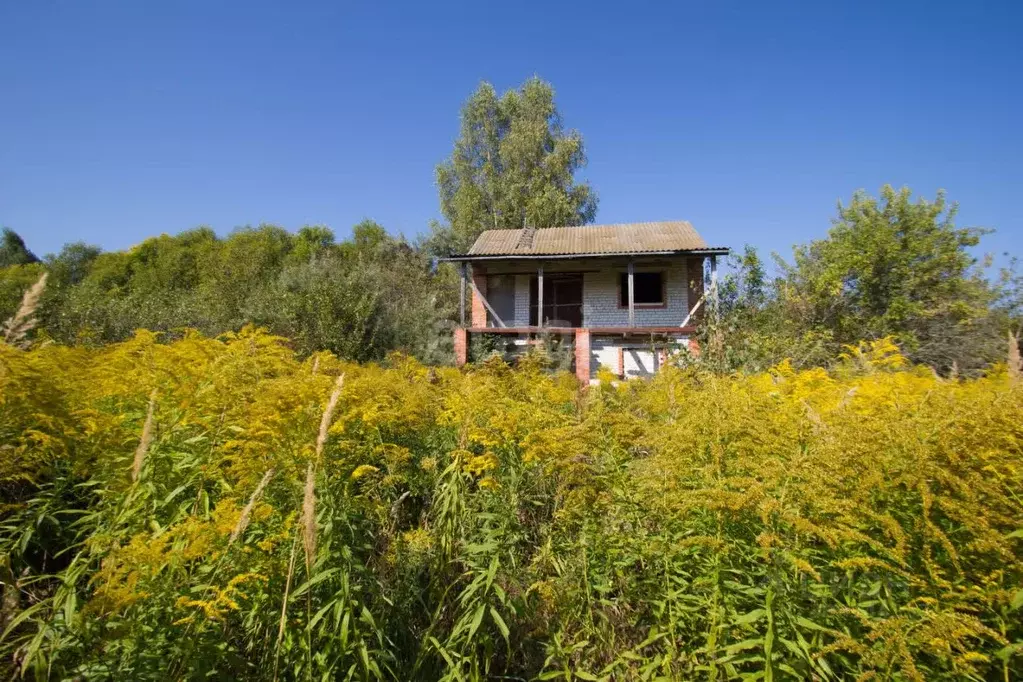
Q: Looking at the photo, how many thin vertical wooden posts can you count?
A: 4